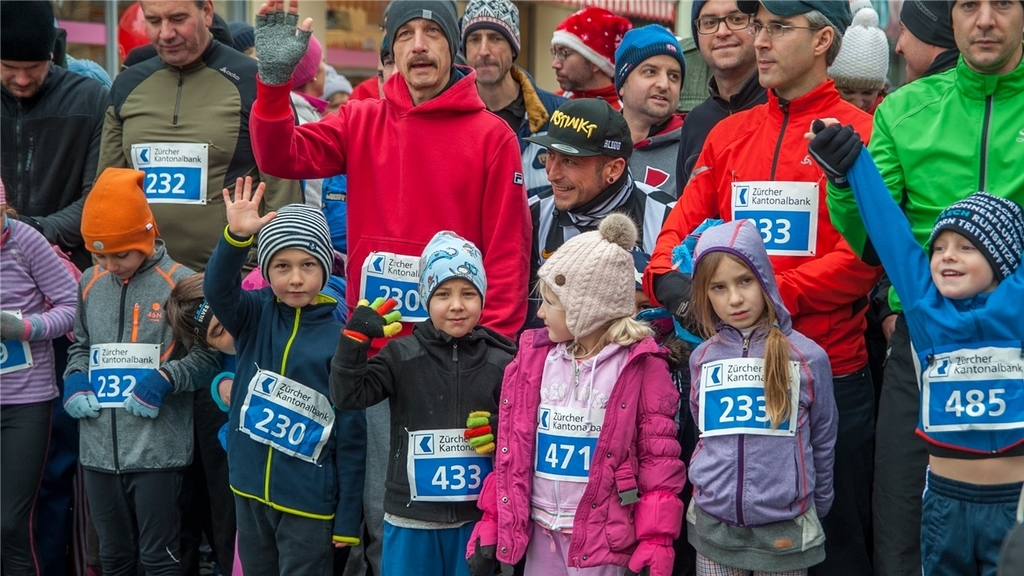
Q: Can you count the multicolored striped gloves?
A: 2